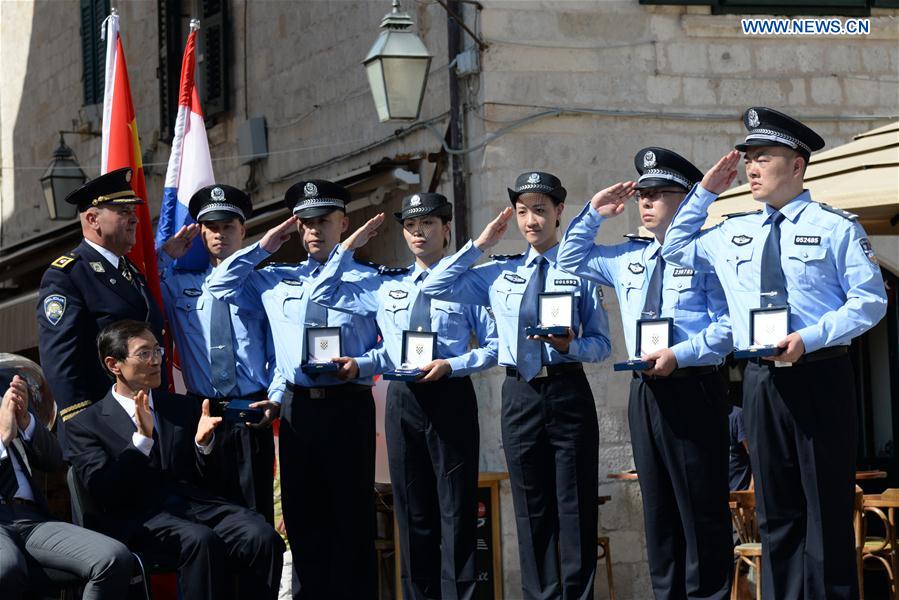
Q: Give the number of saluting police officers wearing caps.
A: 6